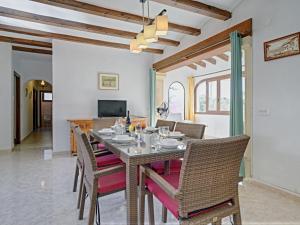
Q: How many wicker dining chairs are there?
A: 6